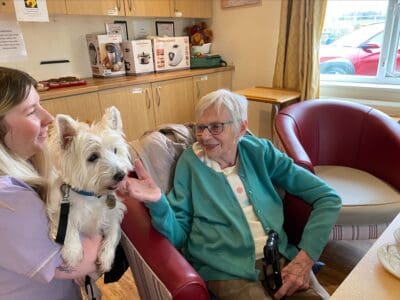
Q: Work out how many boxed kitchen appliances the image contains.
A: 3